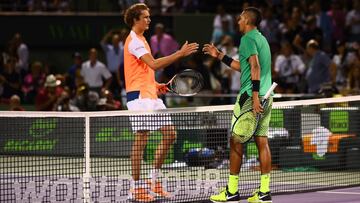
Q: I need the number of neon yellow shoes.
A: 2